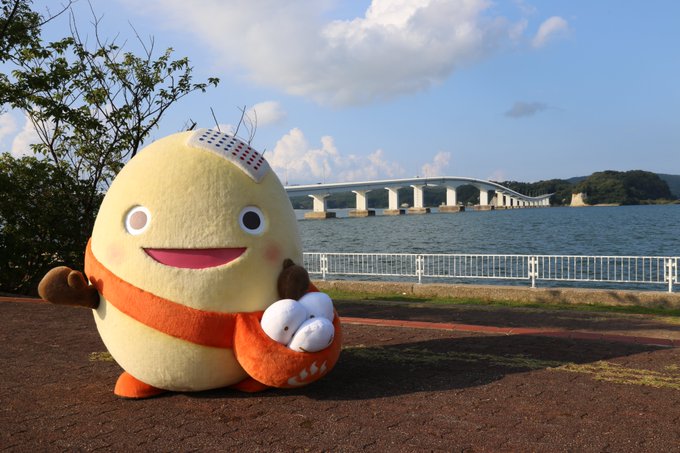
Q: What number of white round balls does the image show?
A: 3